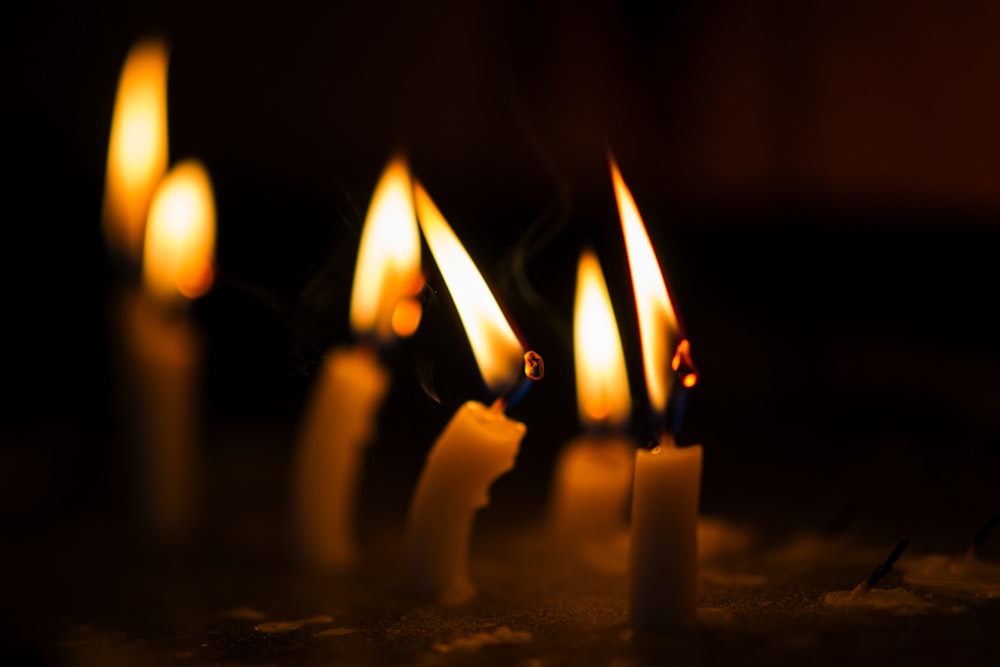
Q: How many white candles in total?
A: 6